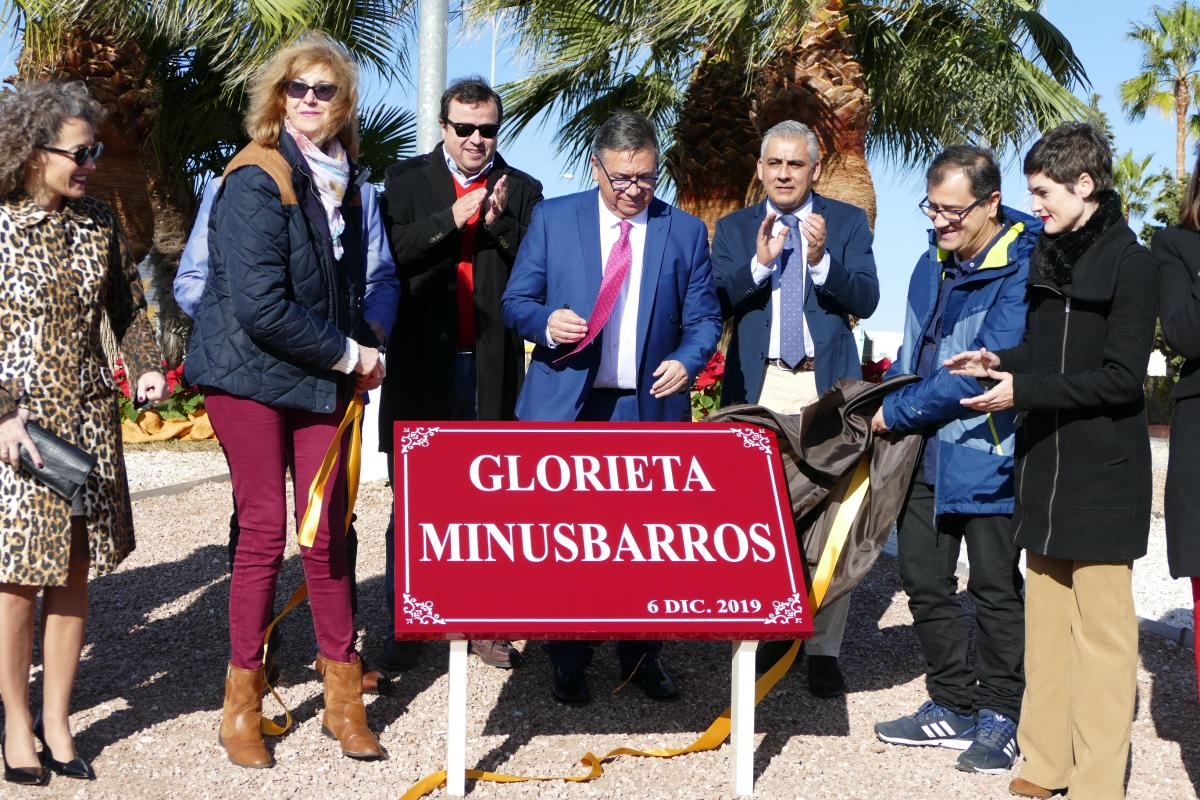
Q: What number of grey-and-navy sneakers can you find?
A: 2